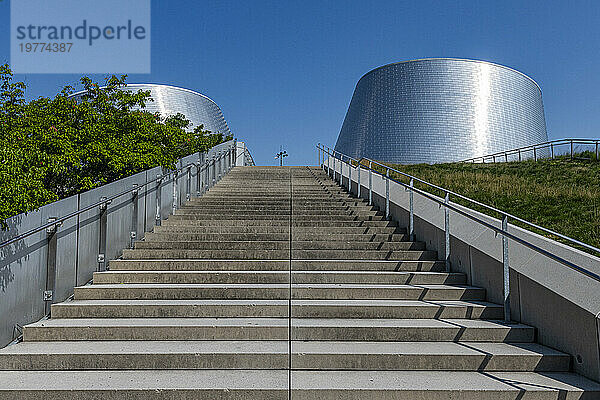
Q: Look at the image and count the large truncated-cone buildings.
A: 2